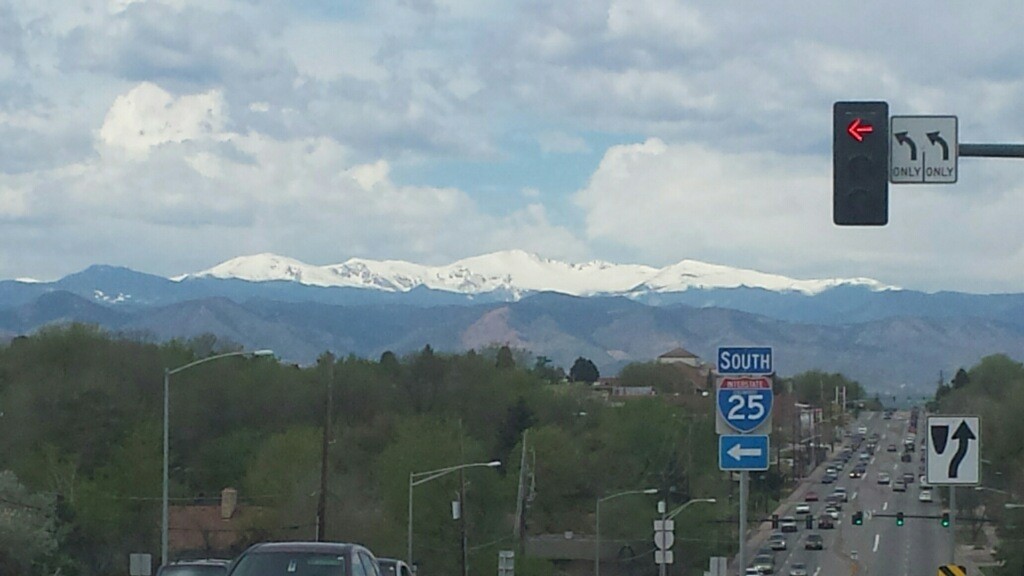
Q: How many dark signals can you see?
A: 2